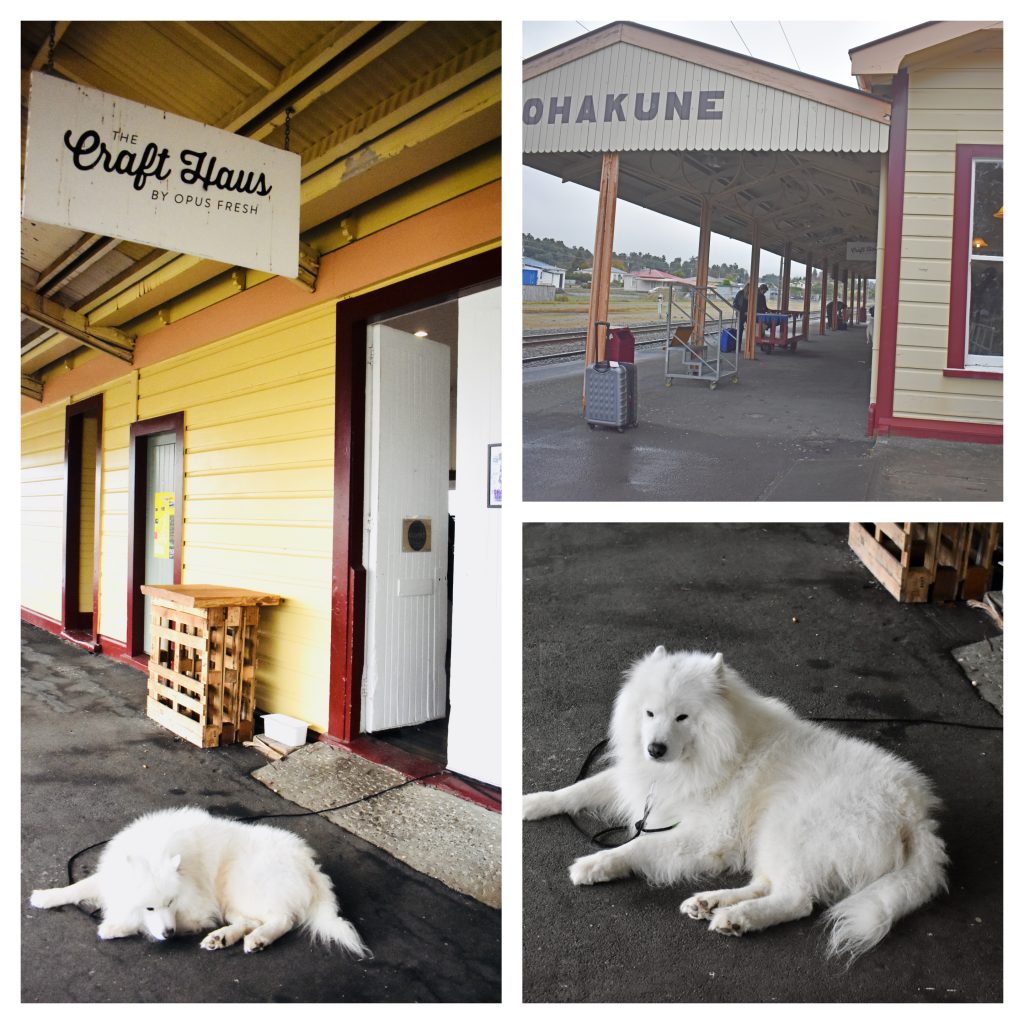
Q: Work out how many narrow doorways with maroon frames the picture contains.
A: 2